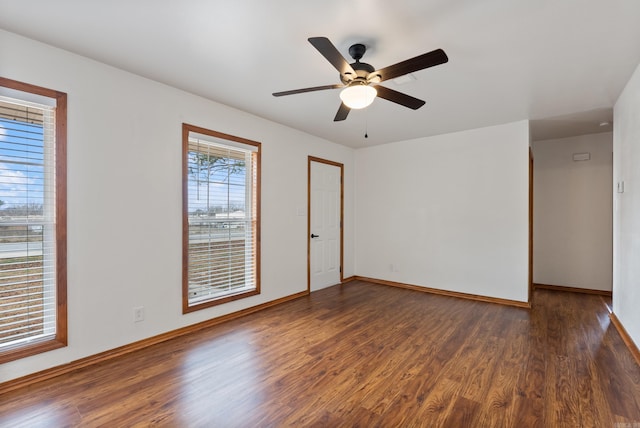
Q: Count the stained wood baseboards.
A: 5